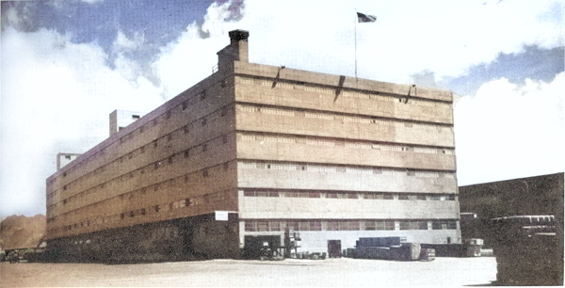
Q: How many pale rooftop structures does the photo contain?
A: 2